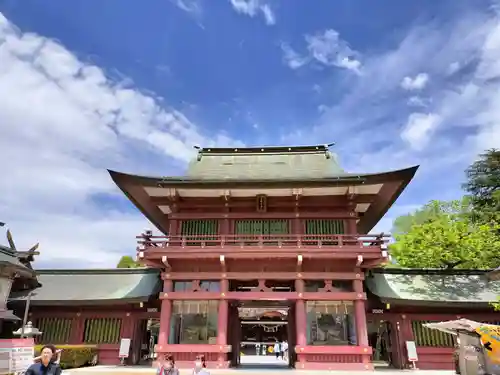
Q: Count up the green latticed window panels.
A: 6